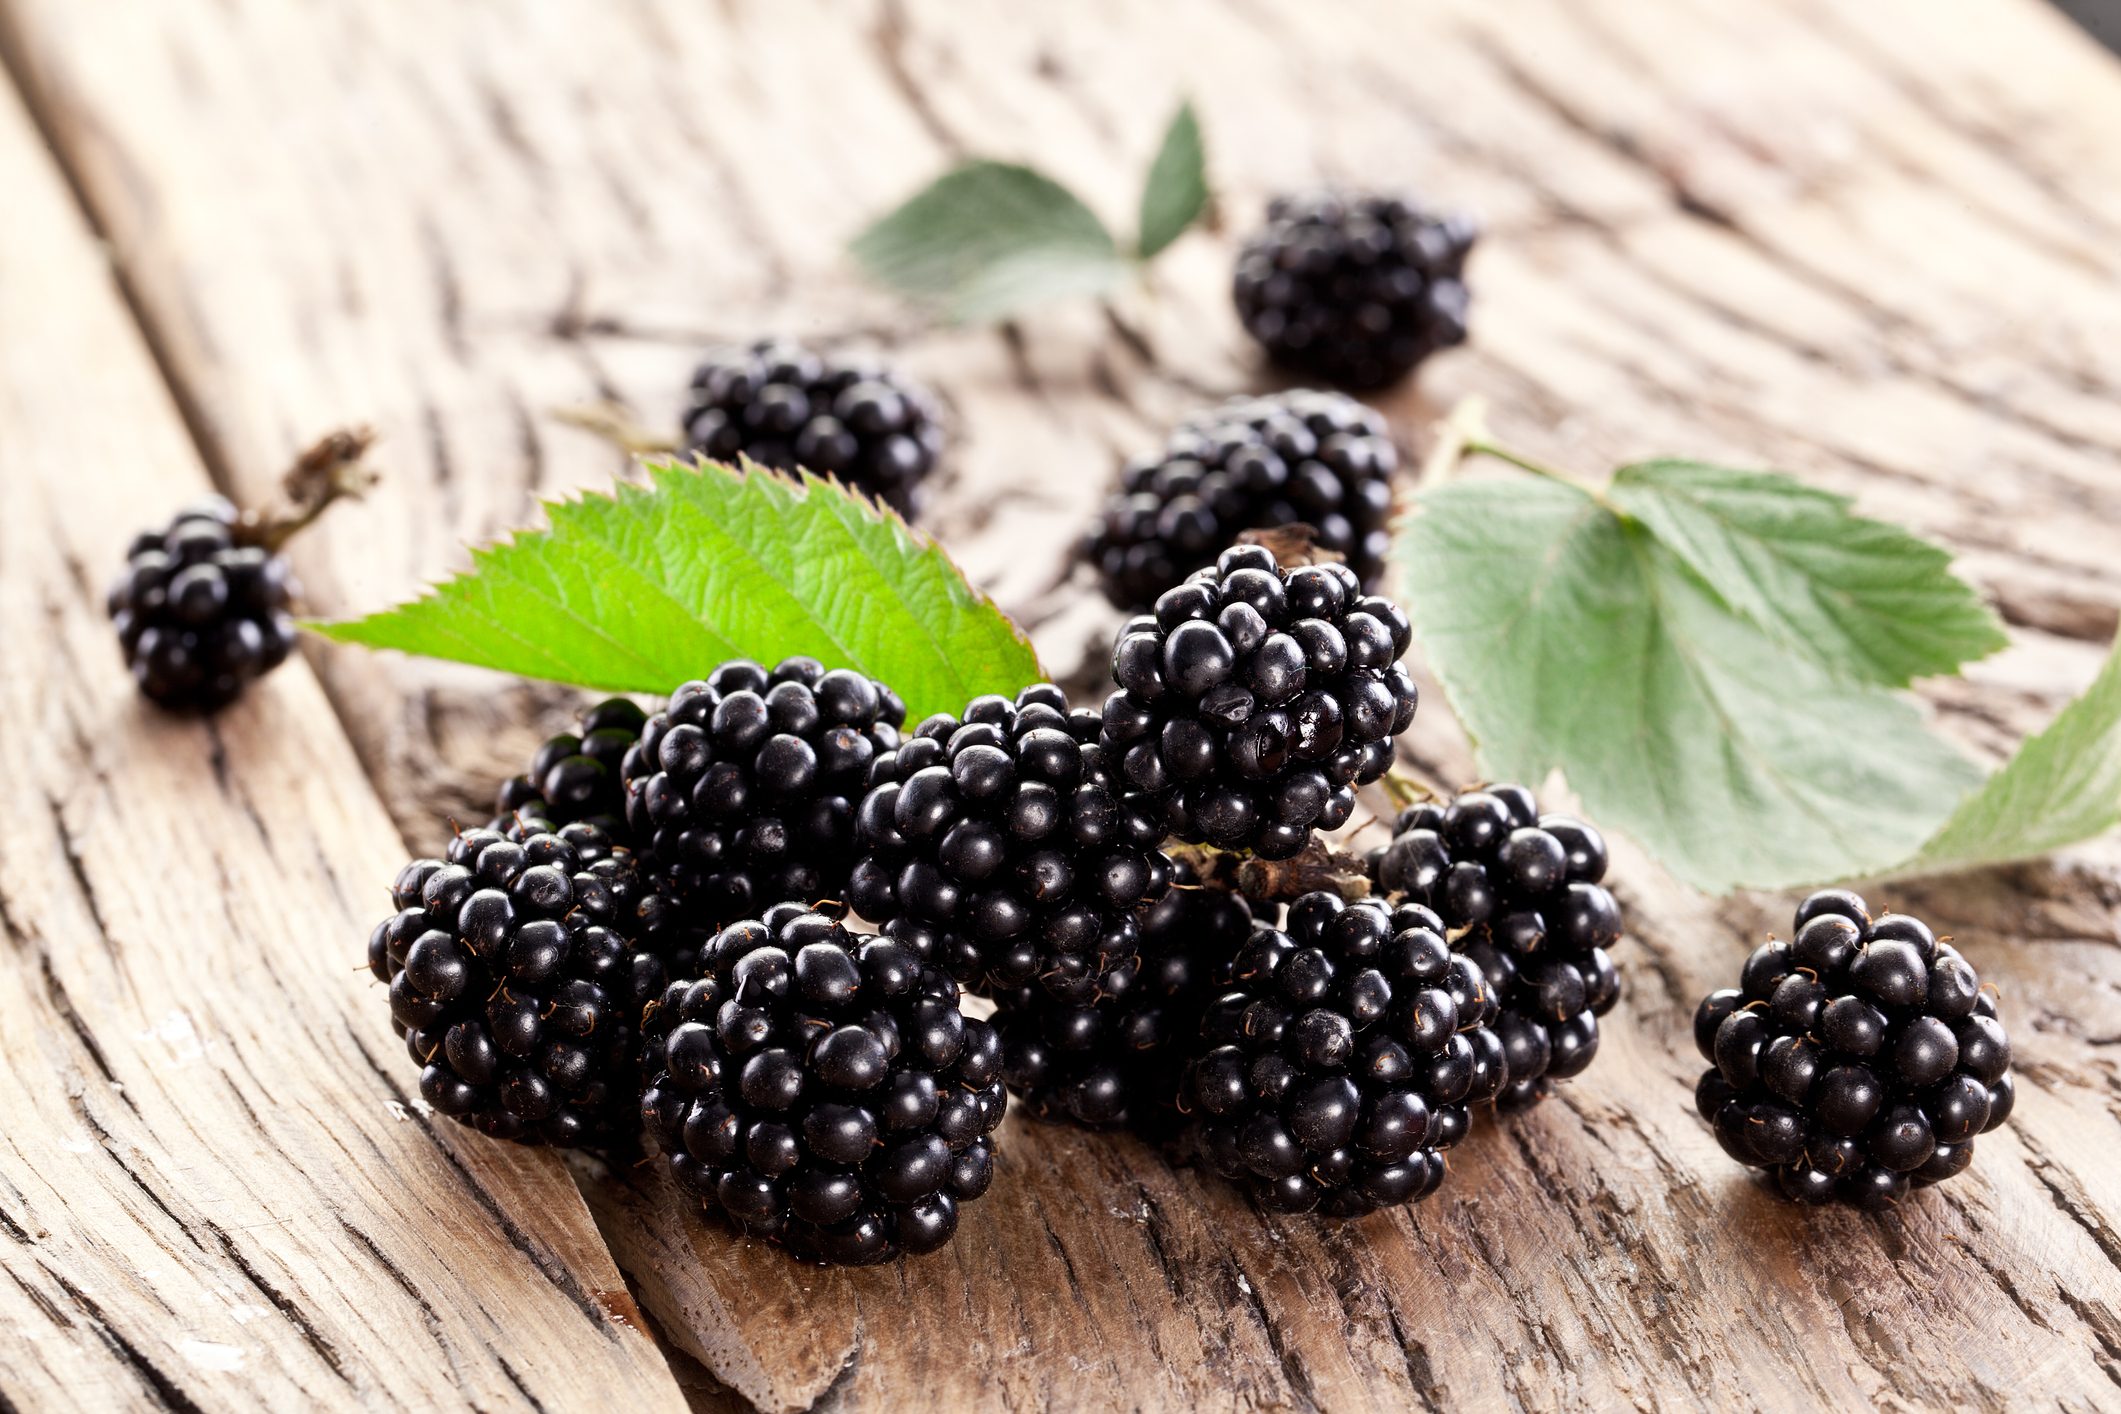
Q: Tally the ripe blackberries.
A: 14